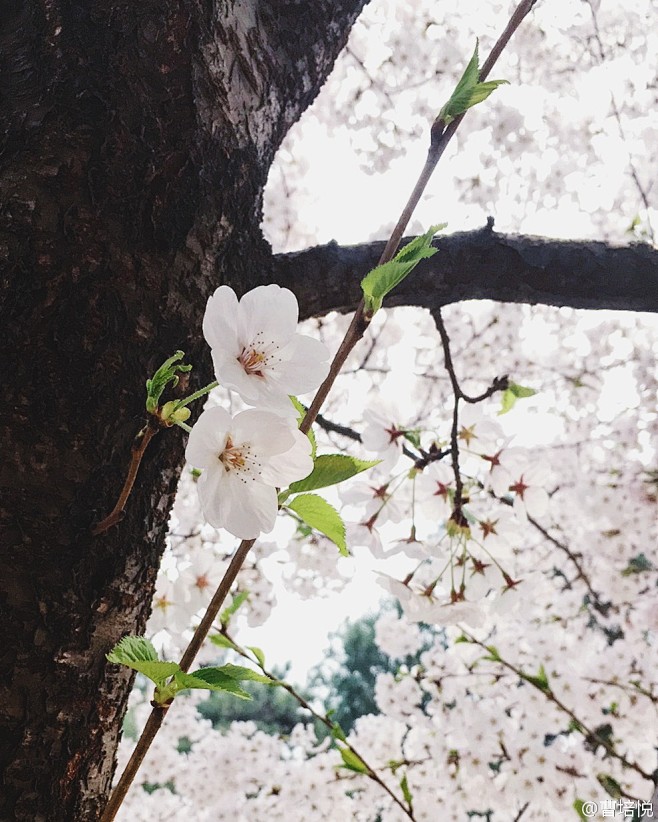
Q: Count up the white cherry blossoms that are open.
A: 2